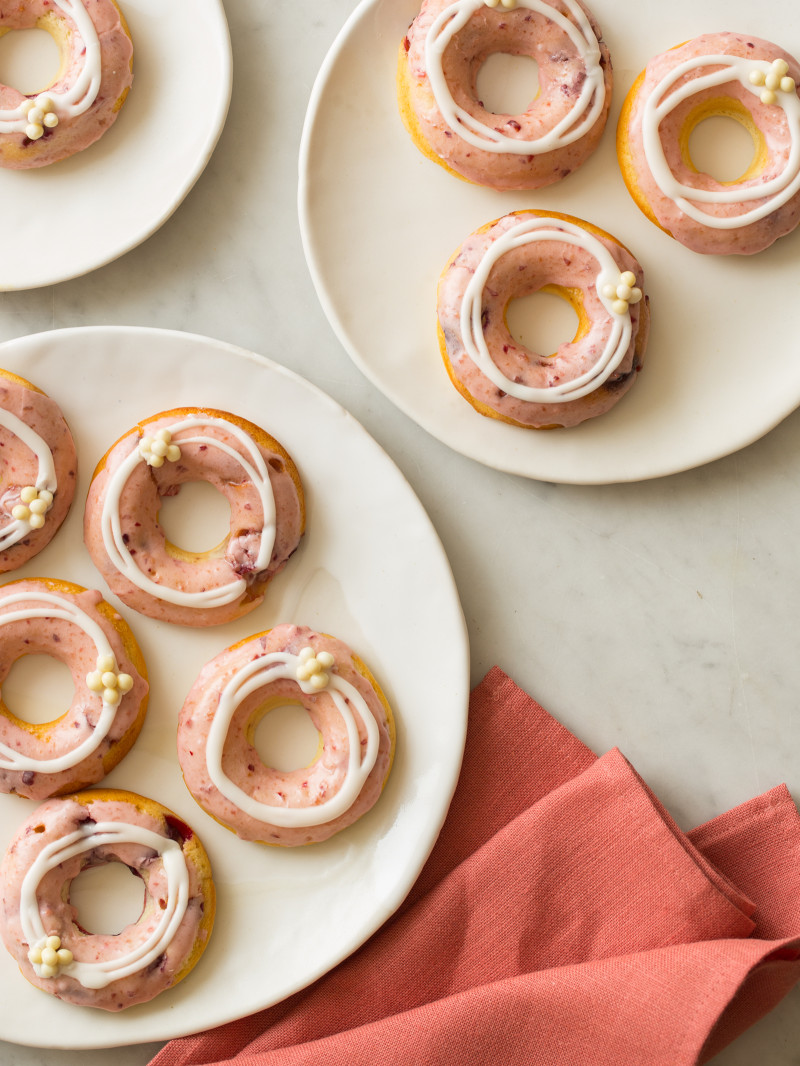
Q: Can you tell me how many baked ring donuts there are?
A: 9